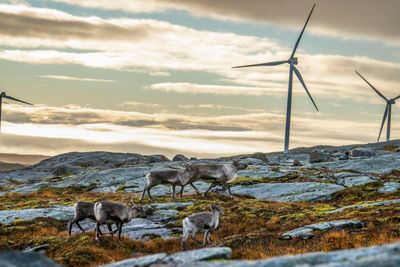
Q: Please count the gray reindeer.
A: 5